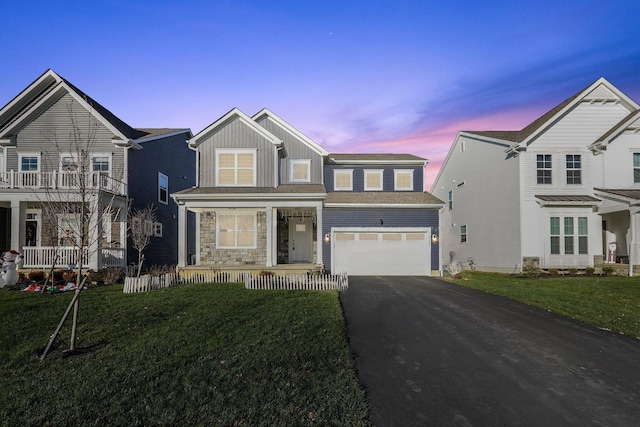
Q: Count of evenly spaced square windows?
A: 3